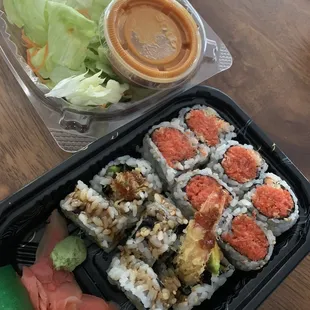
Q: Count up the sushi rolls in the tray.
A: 11